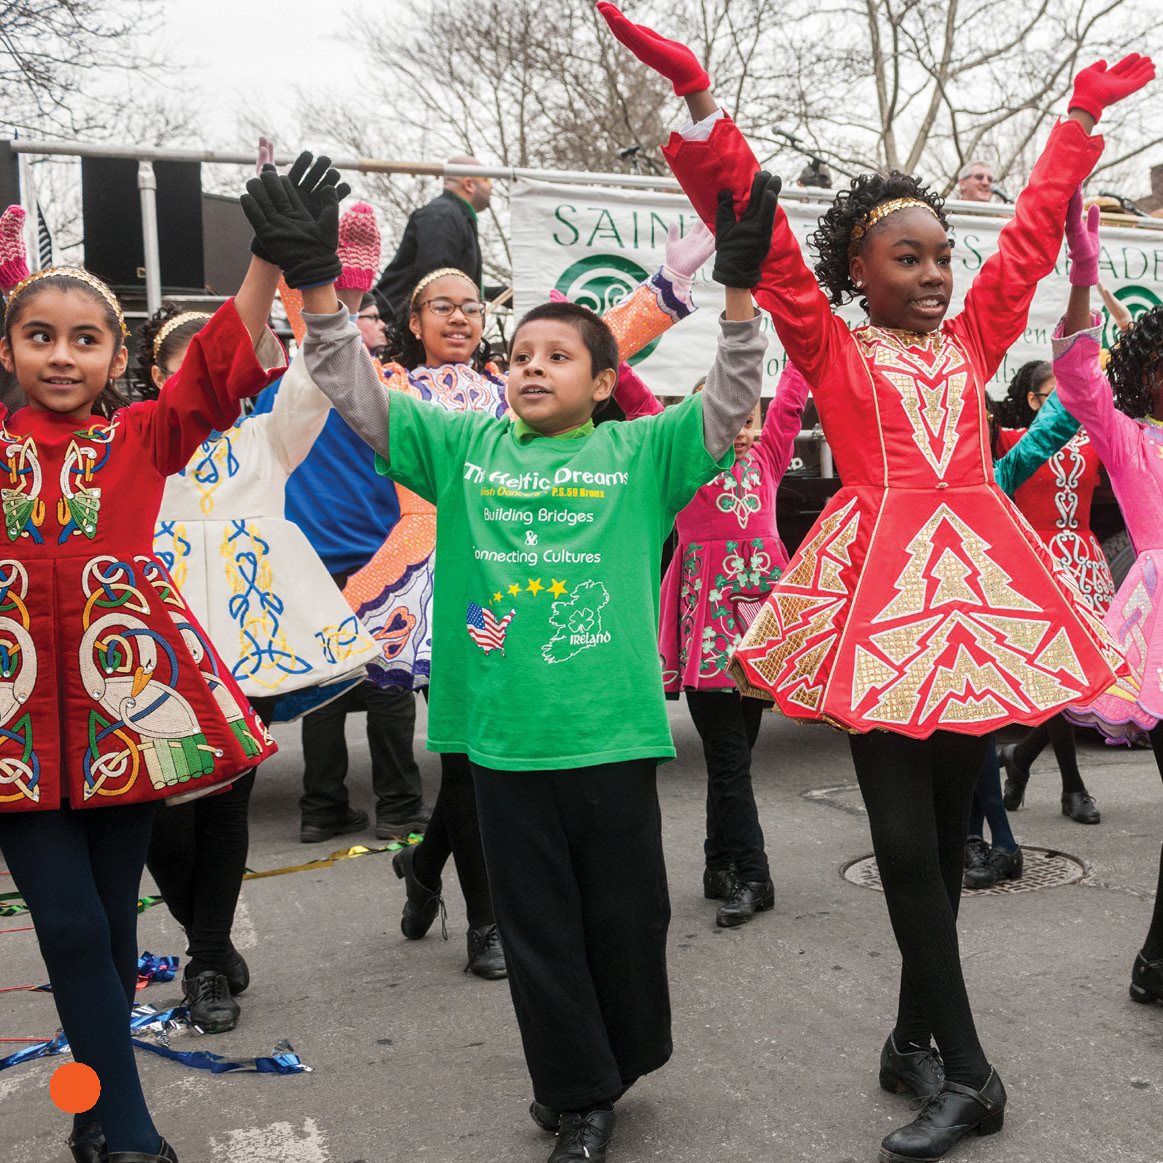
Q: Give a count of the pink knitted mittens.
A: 2